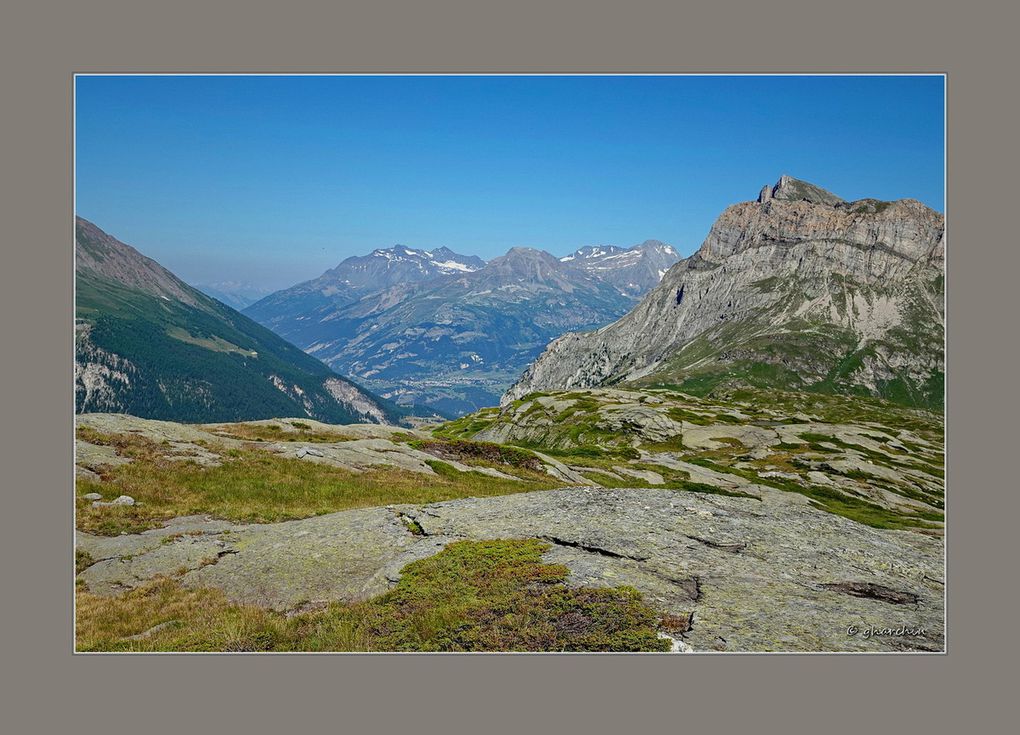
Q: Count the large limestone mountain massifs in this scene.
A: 1